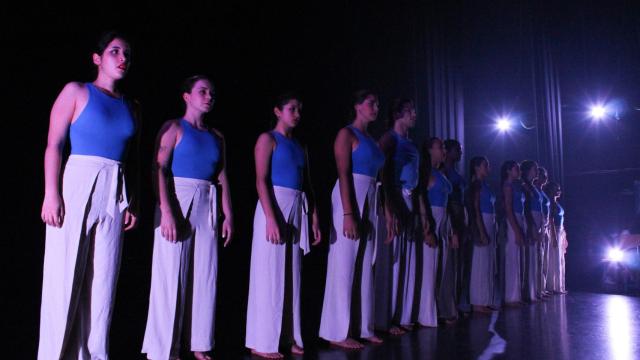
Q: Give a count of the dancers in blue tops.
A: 12